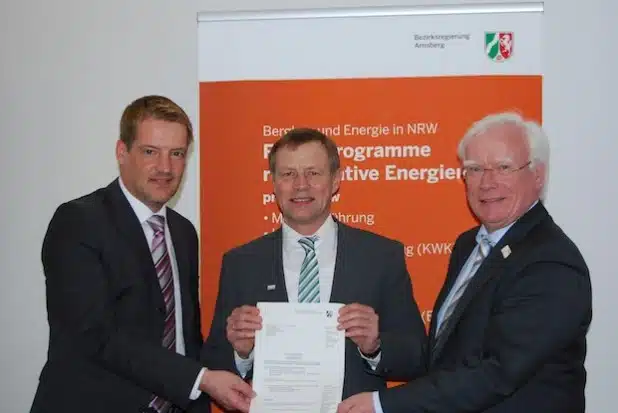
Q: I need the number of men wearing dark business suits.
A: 3